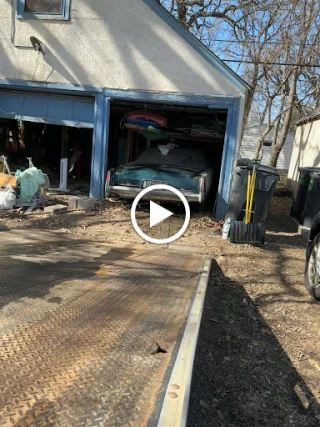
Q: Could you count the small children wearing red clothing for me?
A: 0